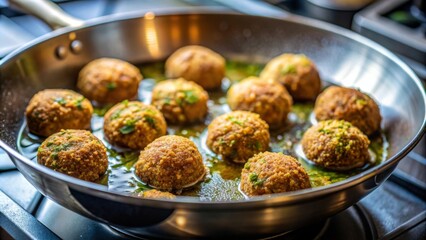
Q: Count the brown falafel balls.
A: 13